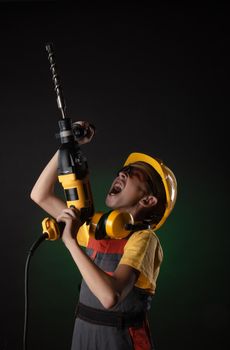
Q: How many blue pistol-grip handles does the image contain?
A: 0